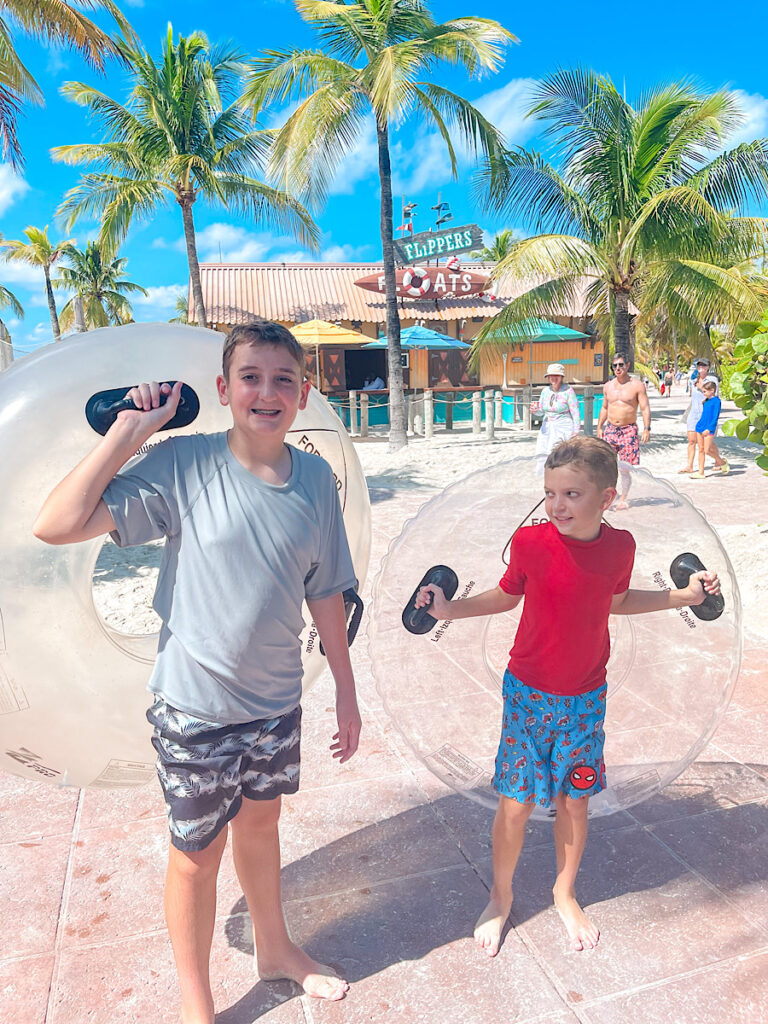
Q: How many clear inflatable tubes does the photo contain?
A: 2